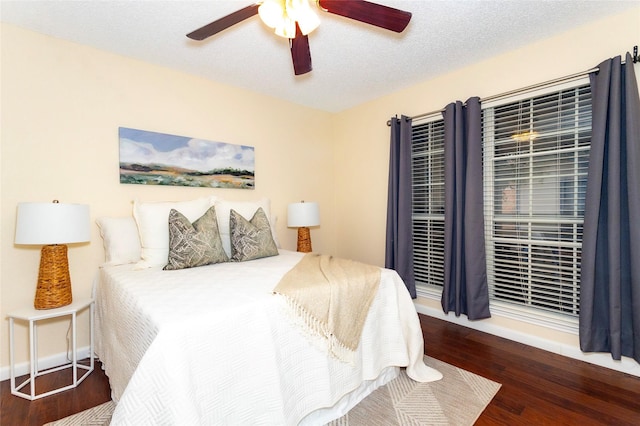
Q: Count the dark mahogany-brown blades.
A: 3